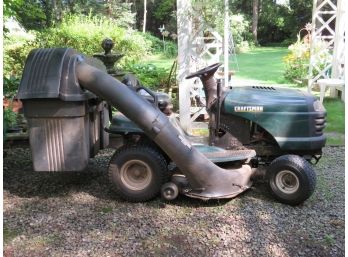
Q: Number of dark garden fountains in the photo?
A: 1